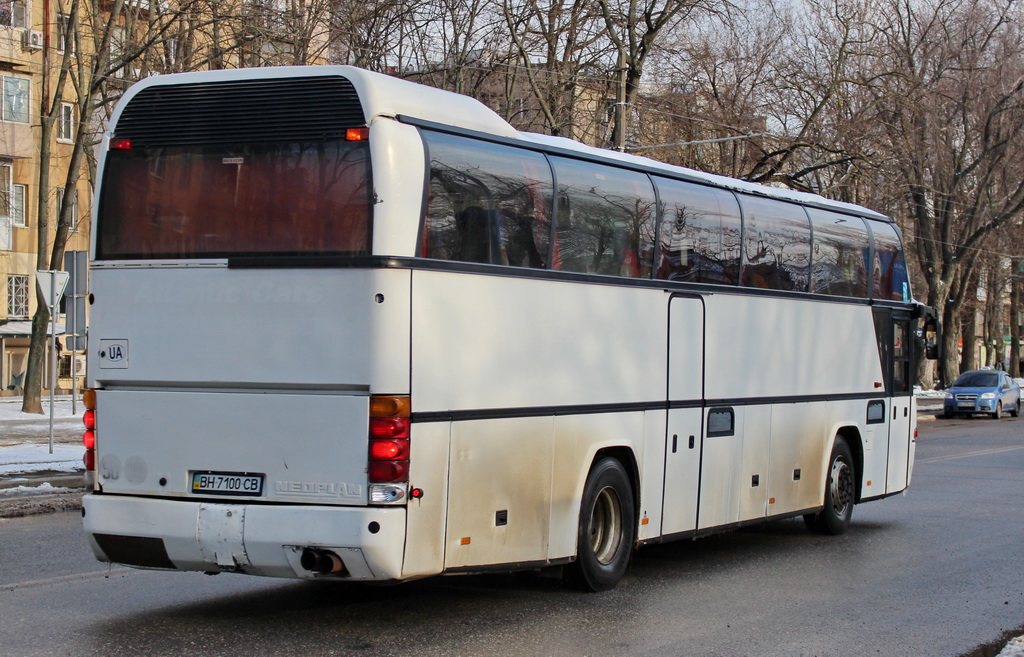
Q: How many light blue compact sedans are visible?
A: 1